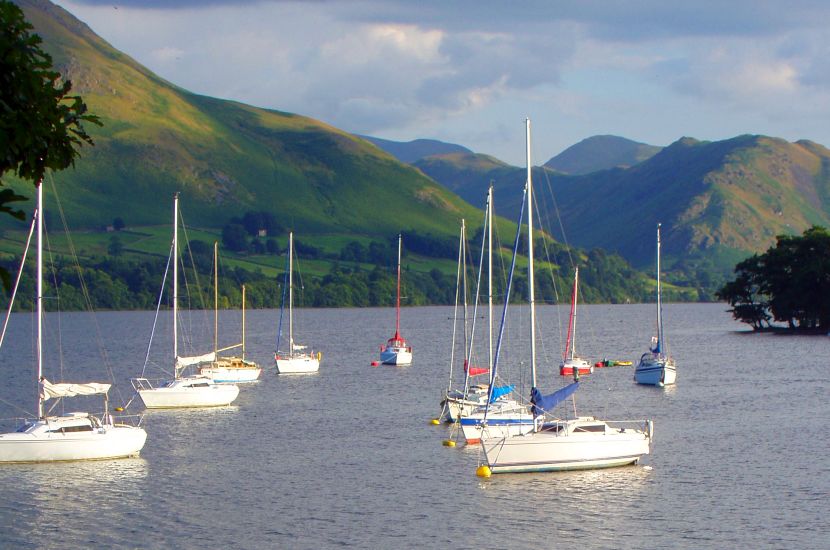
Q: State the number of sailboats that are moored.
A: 10